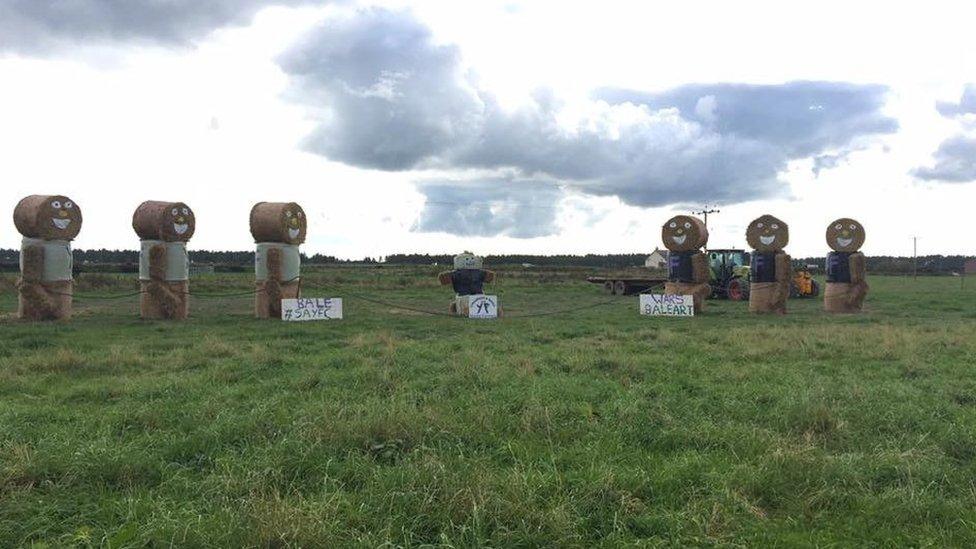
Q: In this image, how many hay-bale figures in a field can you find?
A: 7